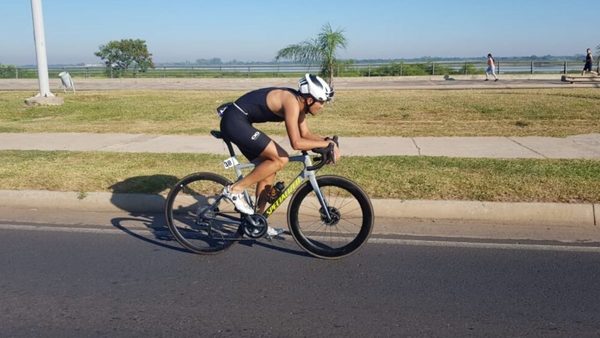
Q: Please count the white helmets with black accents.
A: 1